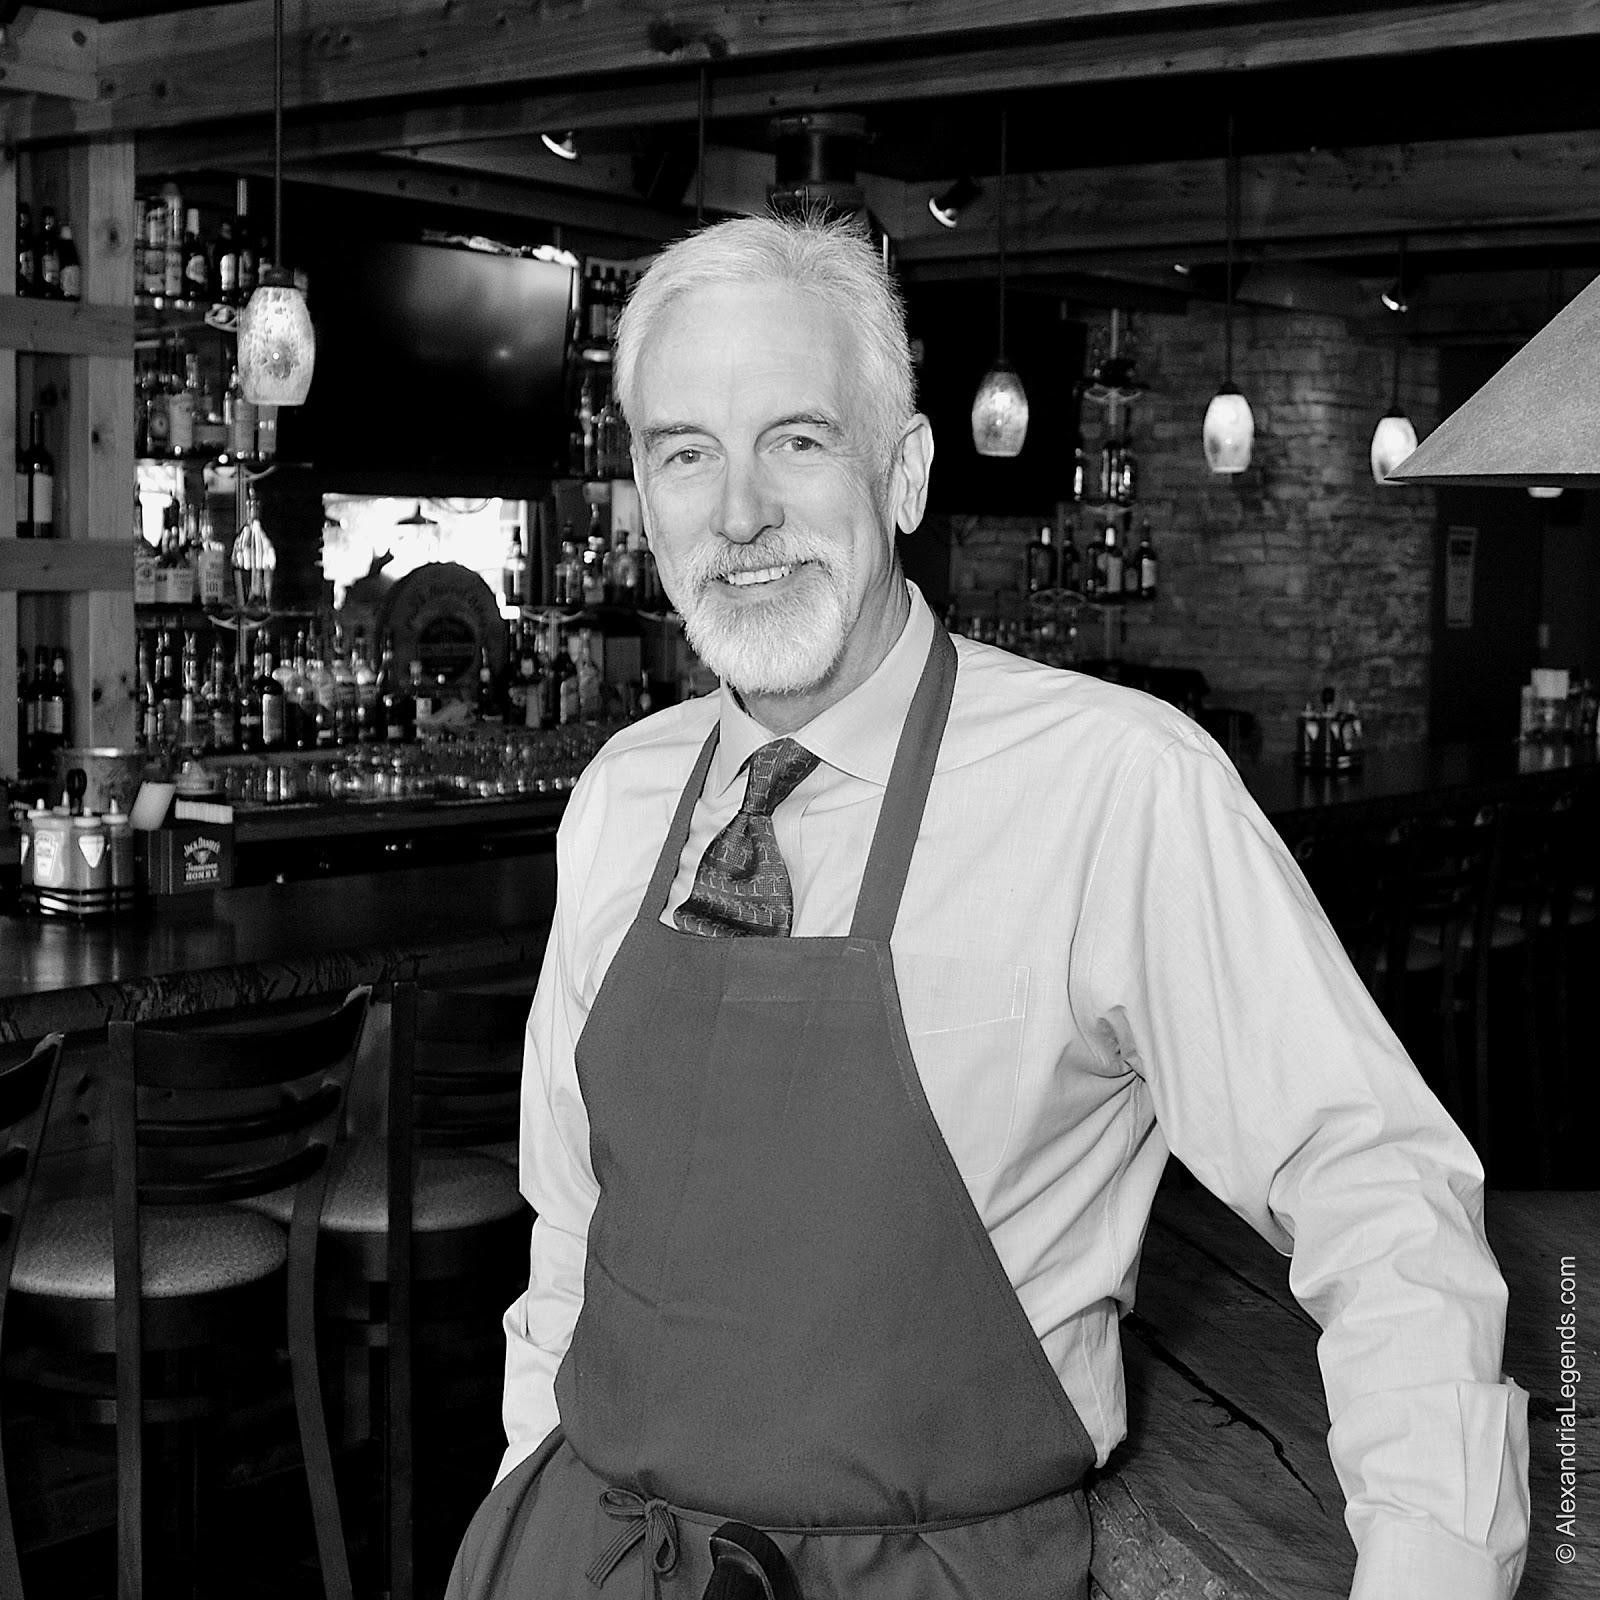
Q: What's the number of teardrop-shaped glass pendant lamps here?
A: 4